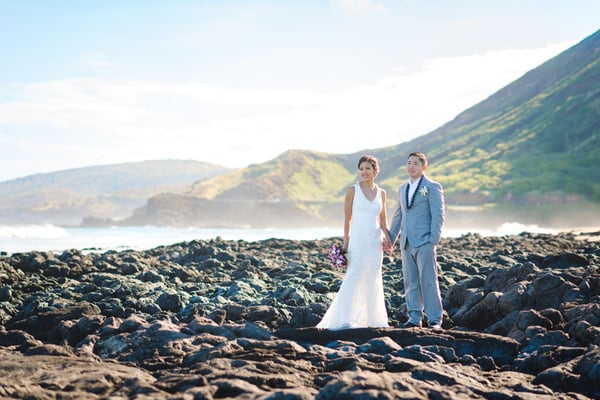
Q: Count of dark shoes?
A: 2